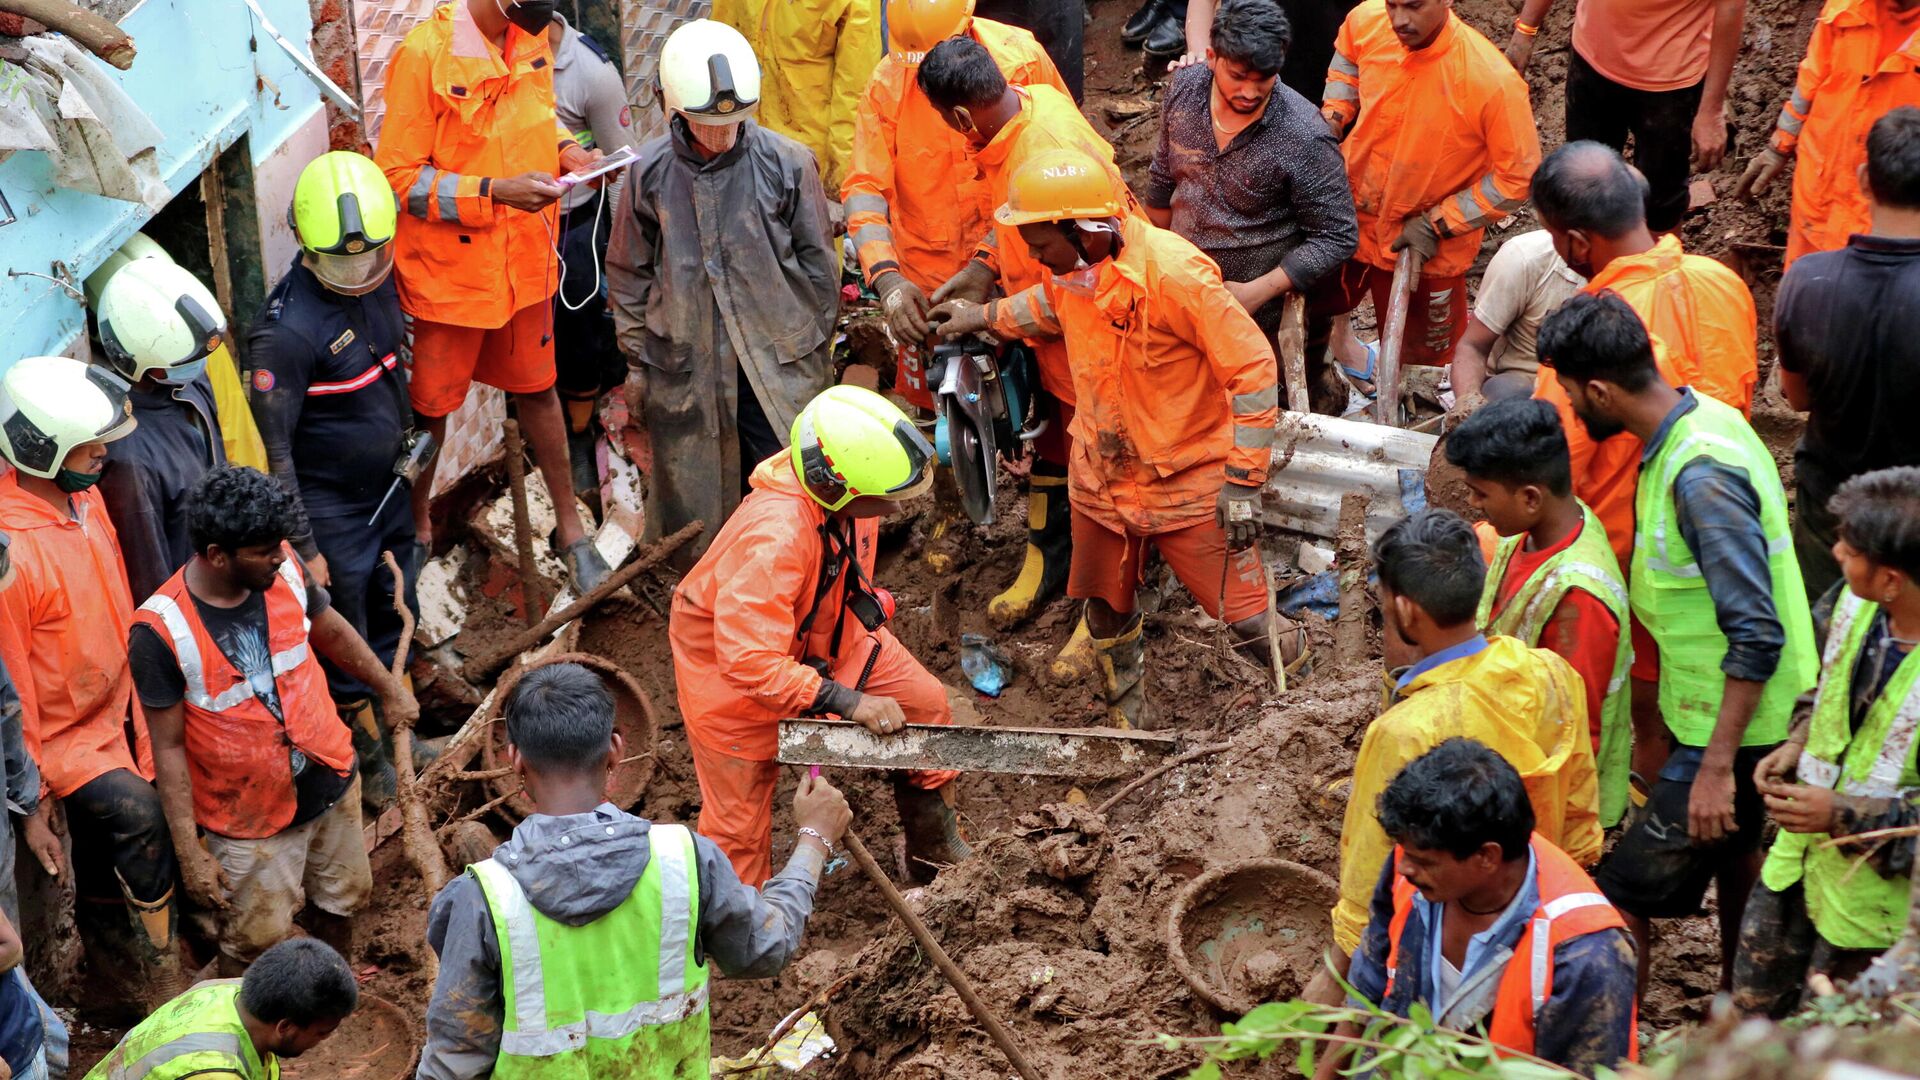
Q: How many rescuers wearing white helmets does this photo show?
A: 3